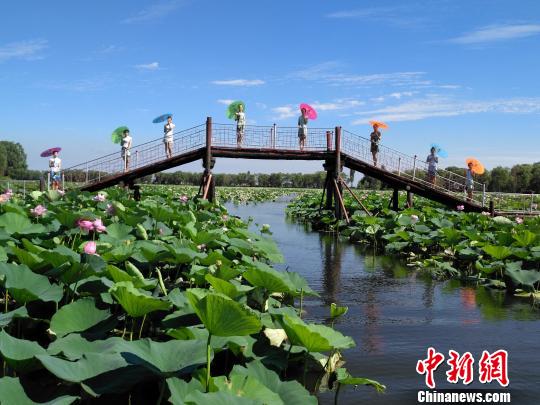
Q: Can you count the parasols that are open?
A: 8